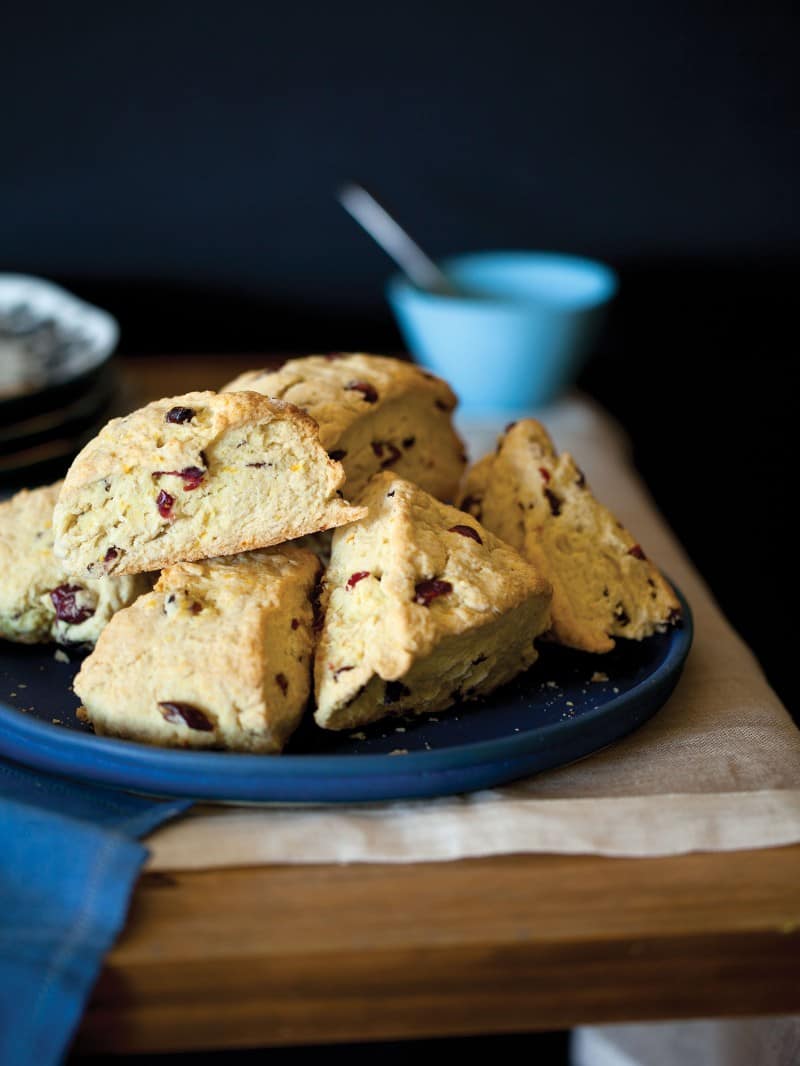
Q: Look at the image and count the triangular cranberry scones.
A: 6